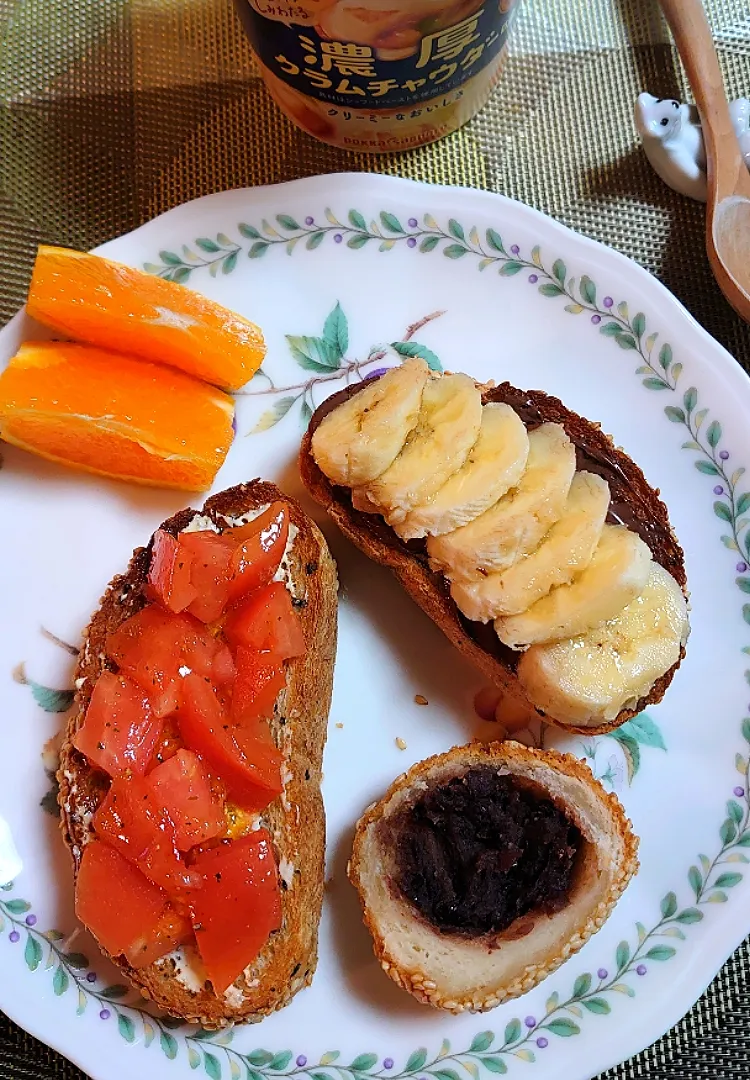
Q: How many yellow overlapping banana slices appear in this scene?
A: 7